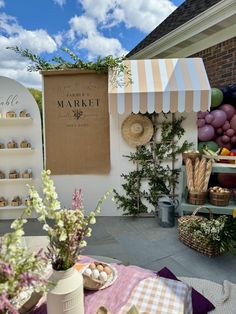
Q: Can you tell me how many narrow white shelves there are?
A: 4